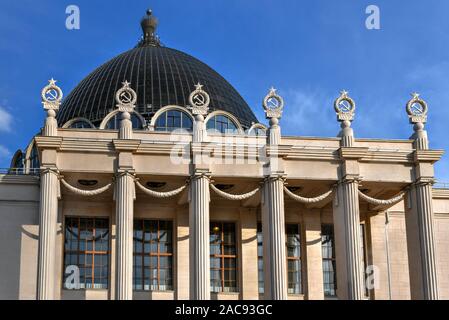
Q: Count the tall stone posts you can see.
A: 6